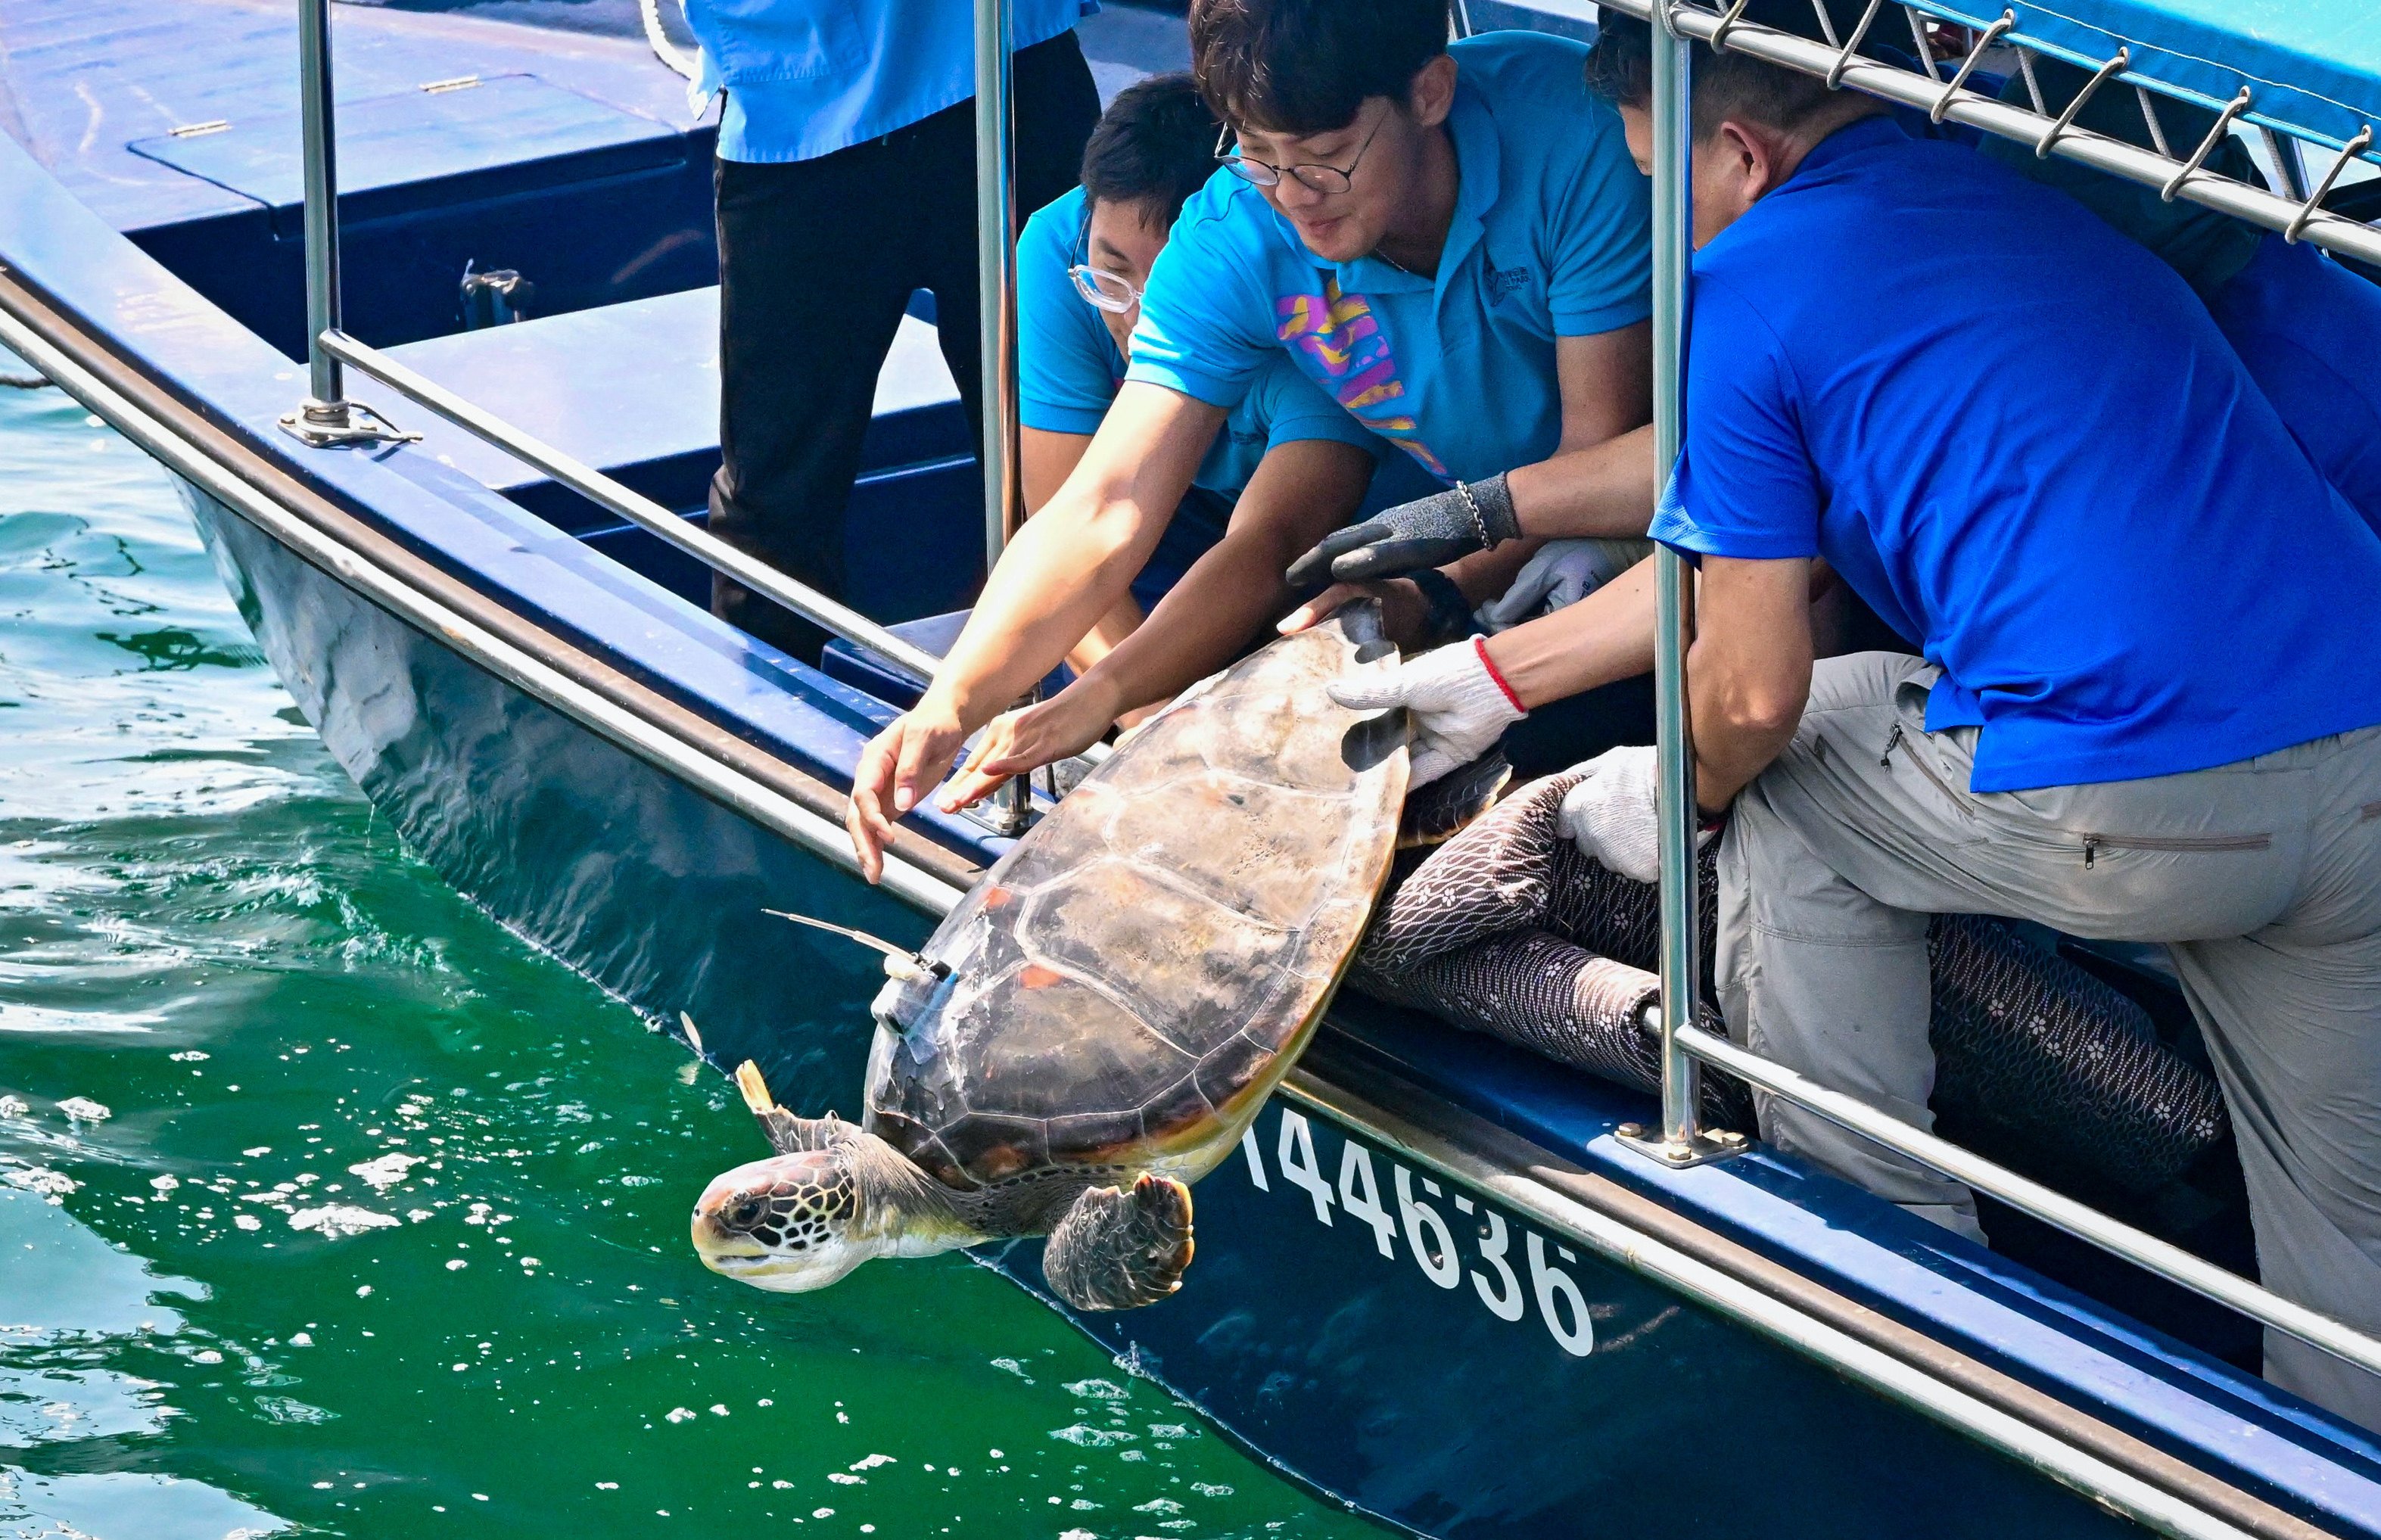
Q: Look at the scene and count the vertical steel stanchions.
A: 3